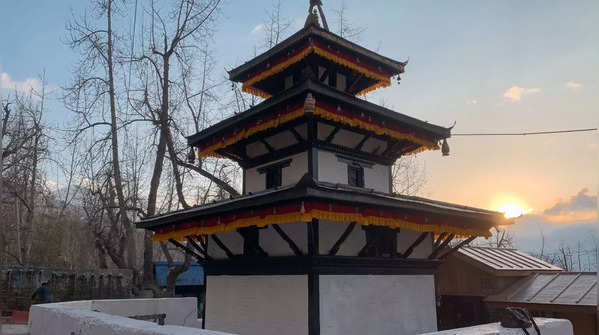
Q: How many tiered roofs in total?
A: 3